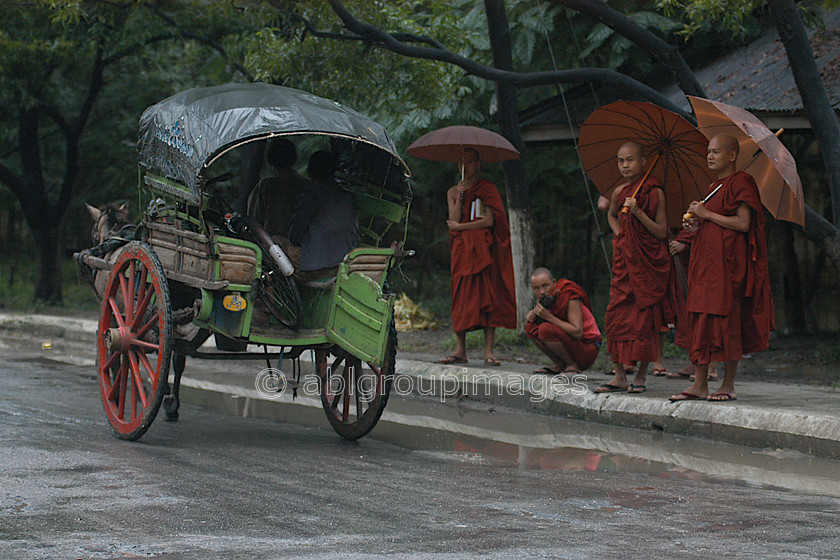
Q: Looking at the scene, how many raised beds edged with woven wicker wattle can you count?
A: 0